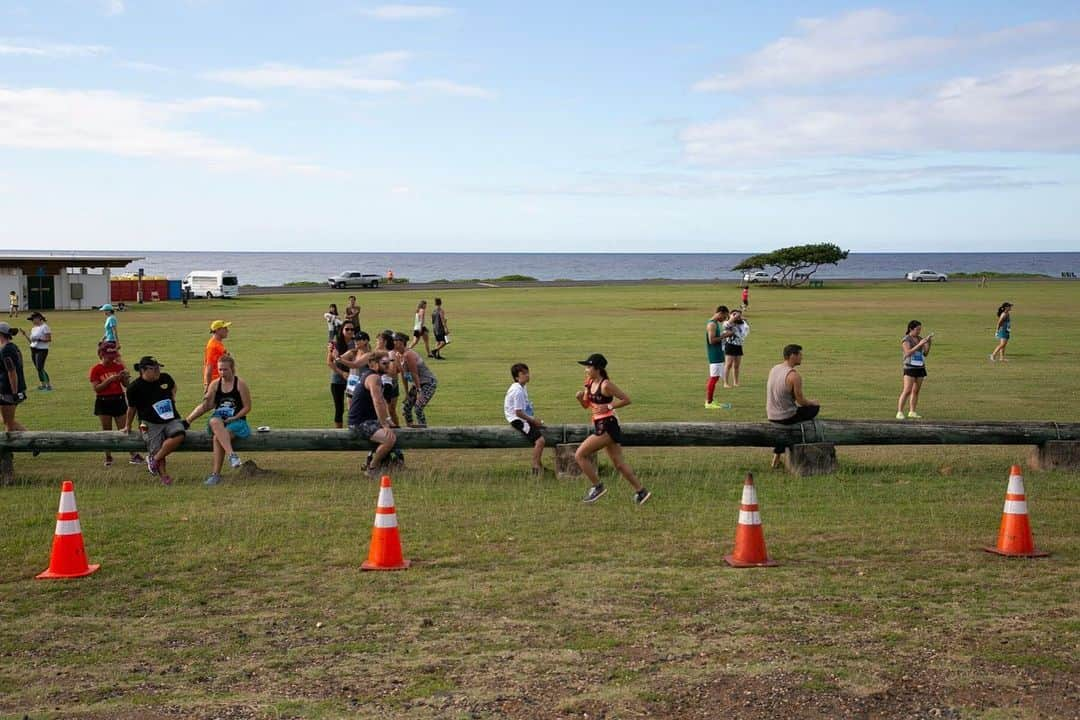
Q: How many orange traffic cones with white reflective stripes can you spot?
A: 4